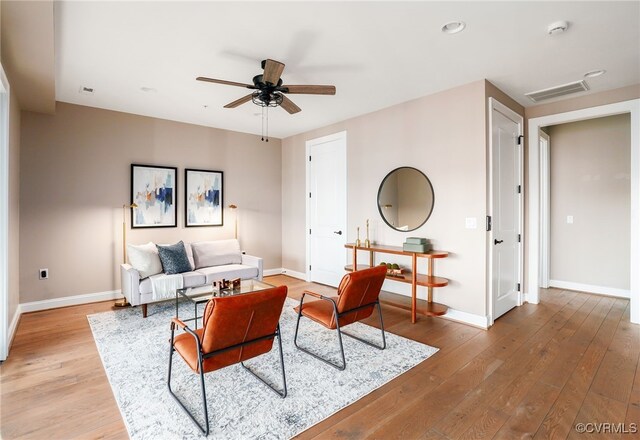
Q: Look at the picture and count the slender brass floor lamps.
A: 2